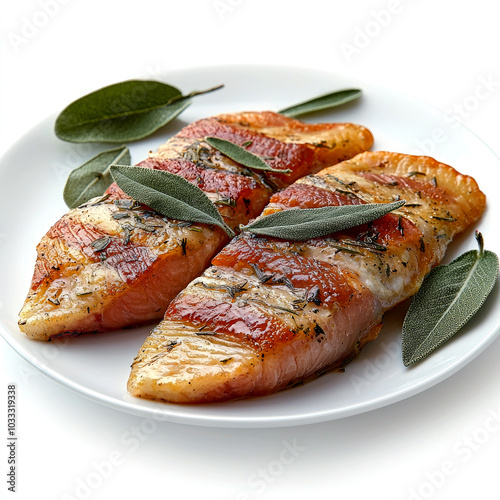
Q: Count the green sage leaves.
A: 7